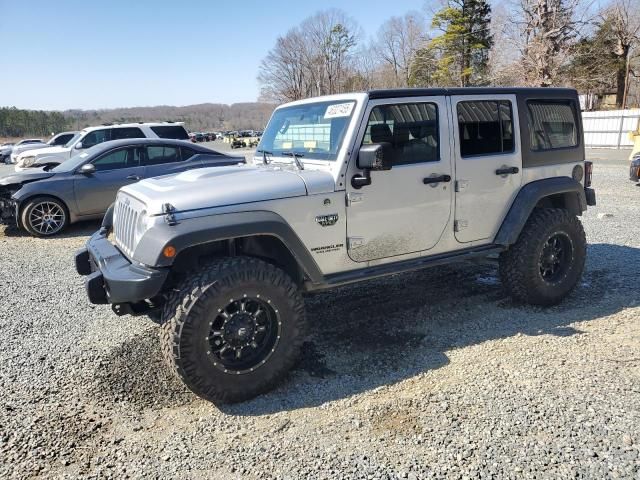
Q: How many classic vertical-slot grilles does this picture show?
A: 1